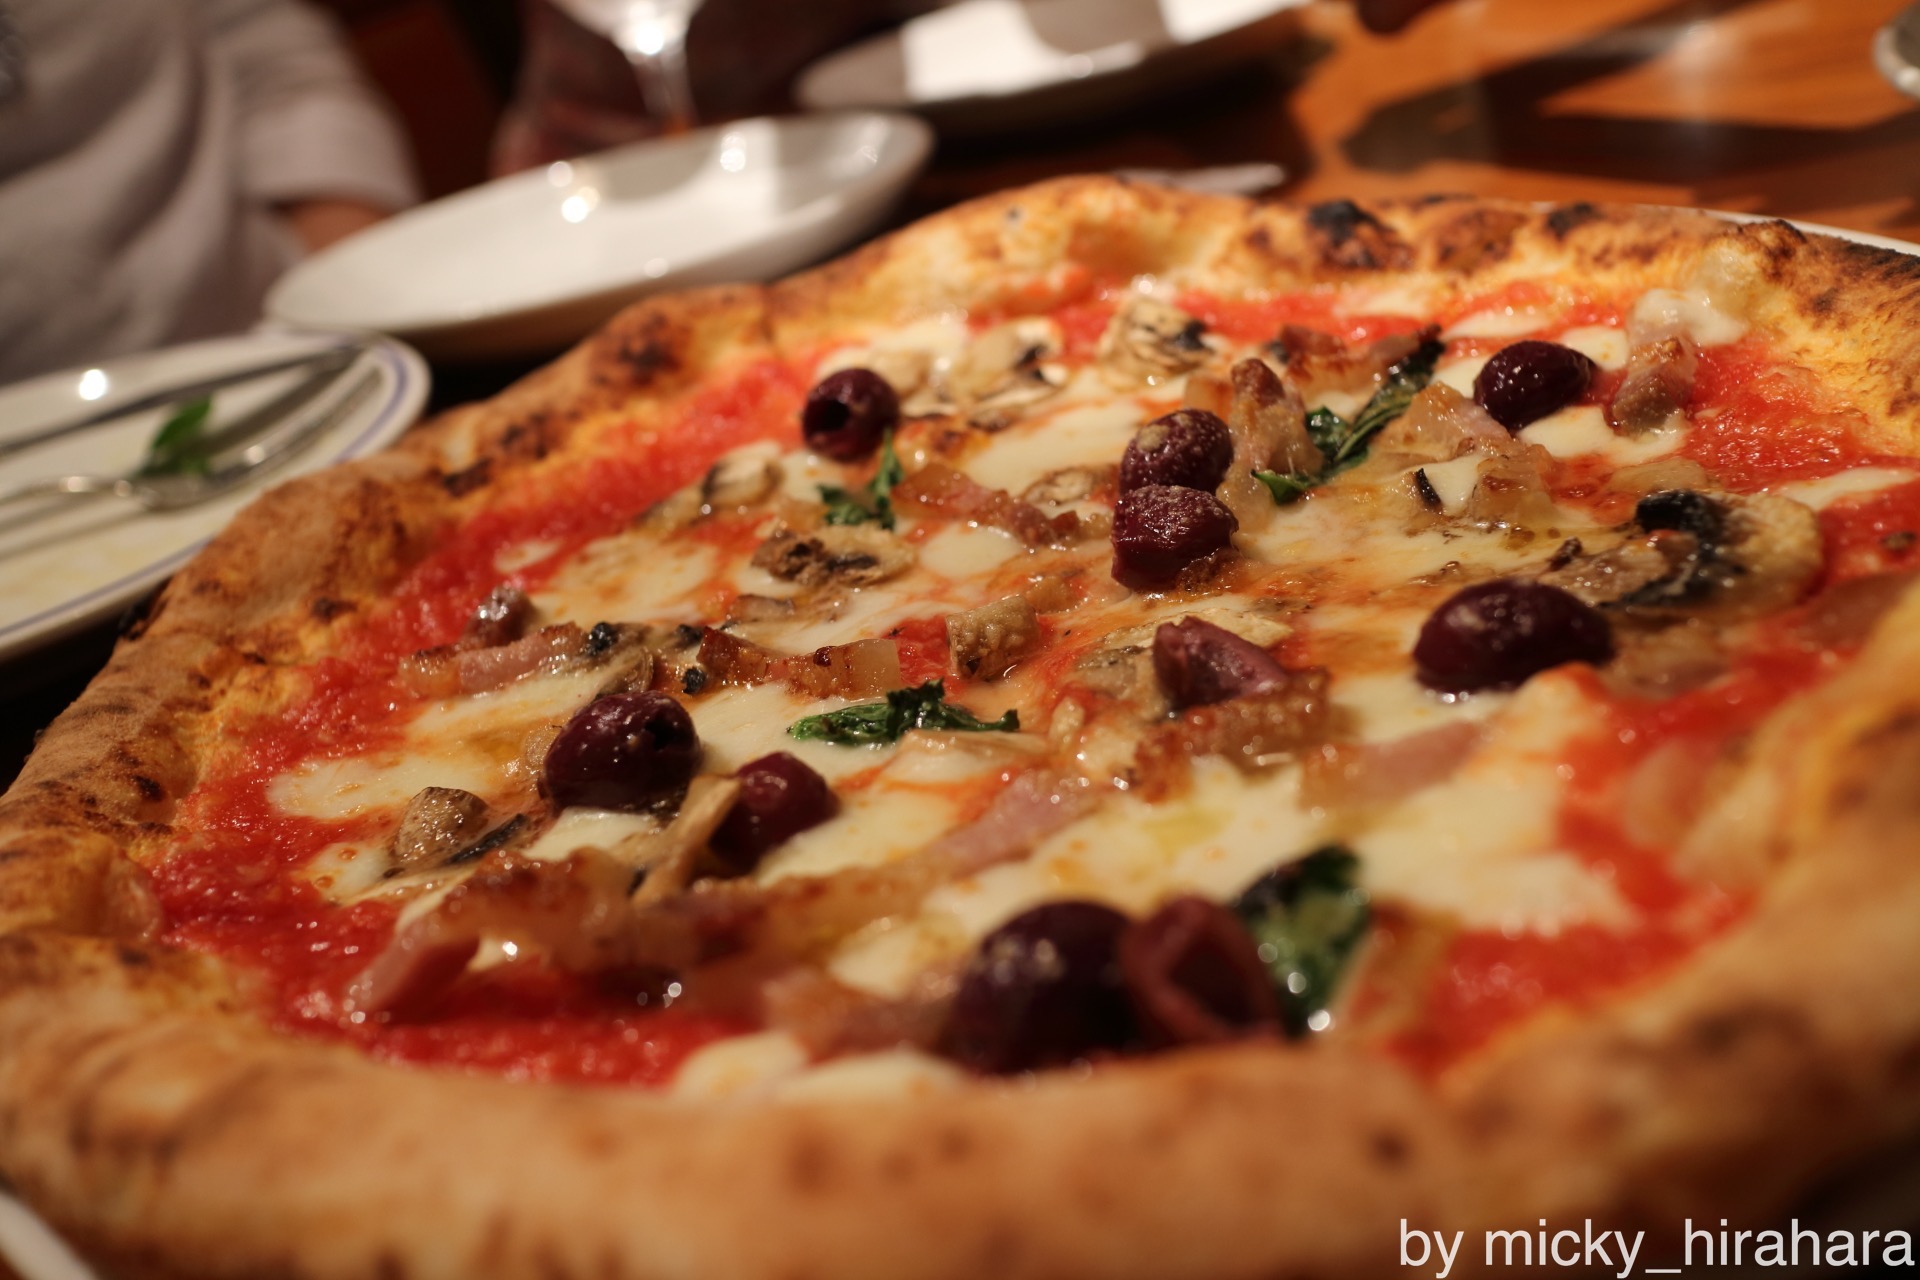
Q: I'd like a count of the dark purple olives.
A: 10